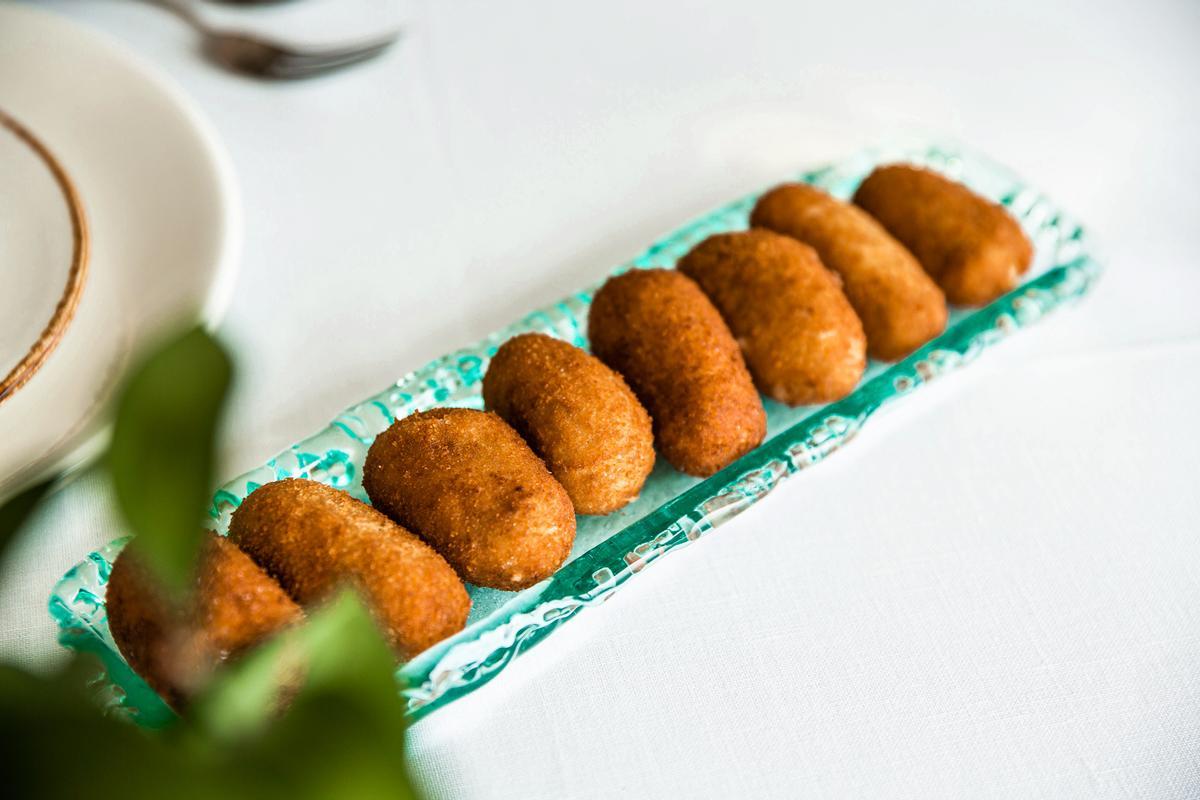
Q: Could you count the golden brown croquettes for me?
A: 8